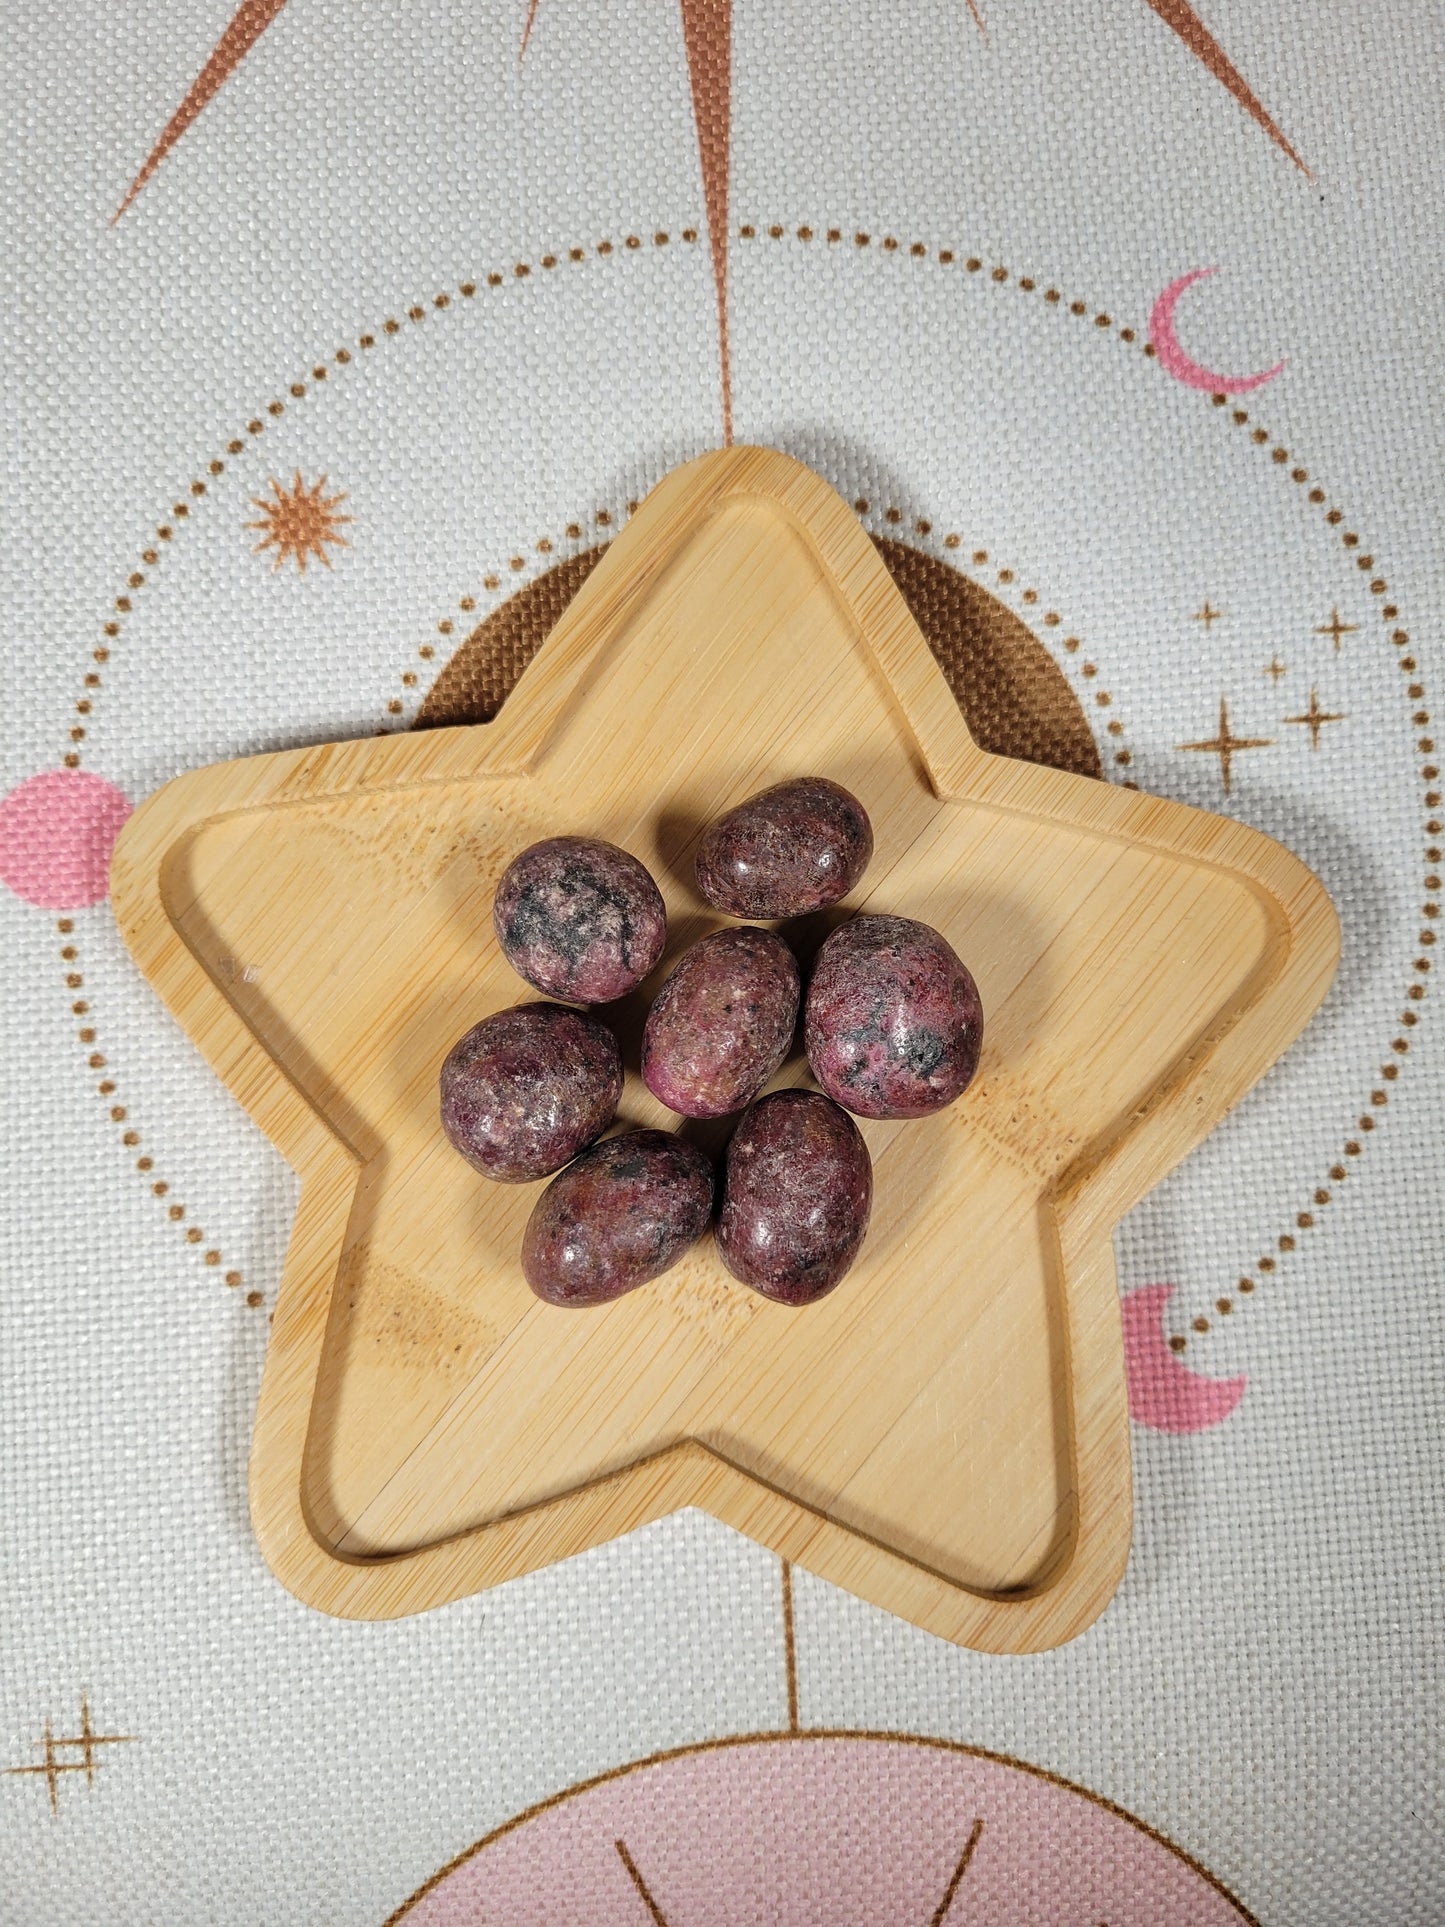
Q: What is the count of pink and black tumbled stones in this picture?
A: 7